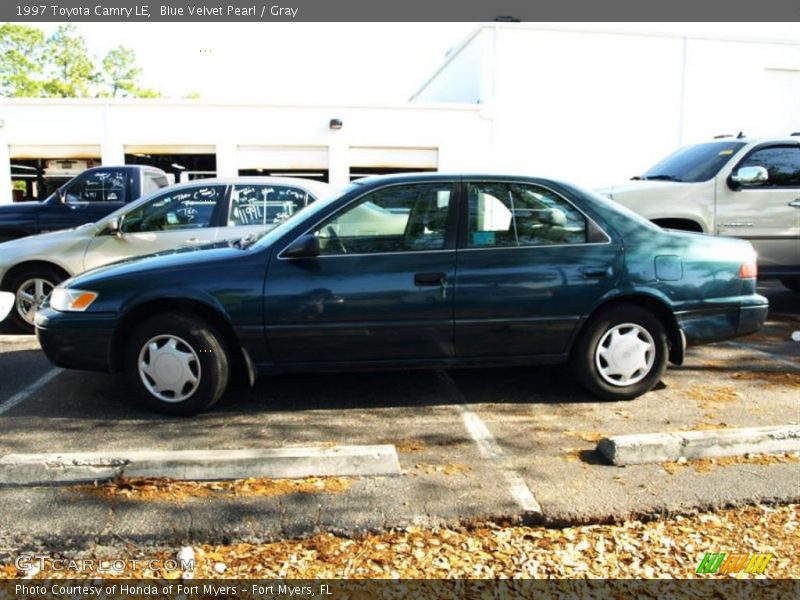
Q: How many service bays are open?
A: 4